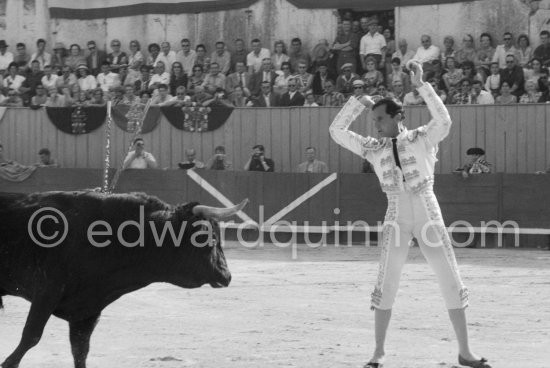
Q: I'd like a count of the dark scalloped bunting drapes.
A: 3